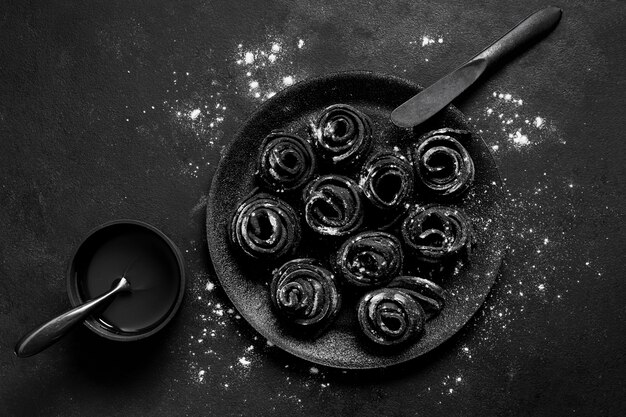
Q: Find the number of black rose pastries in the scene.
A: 10